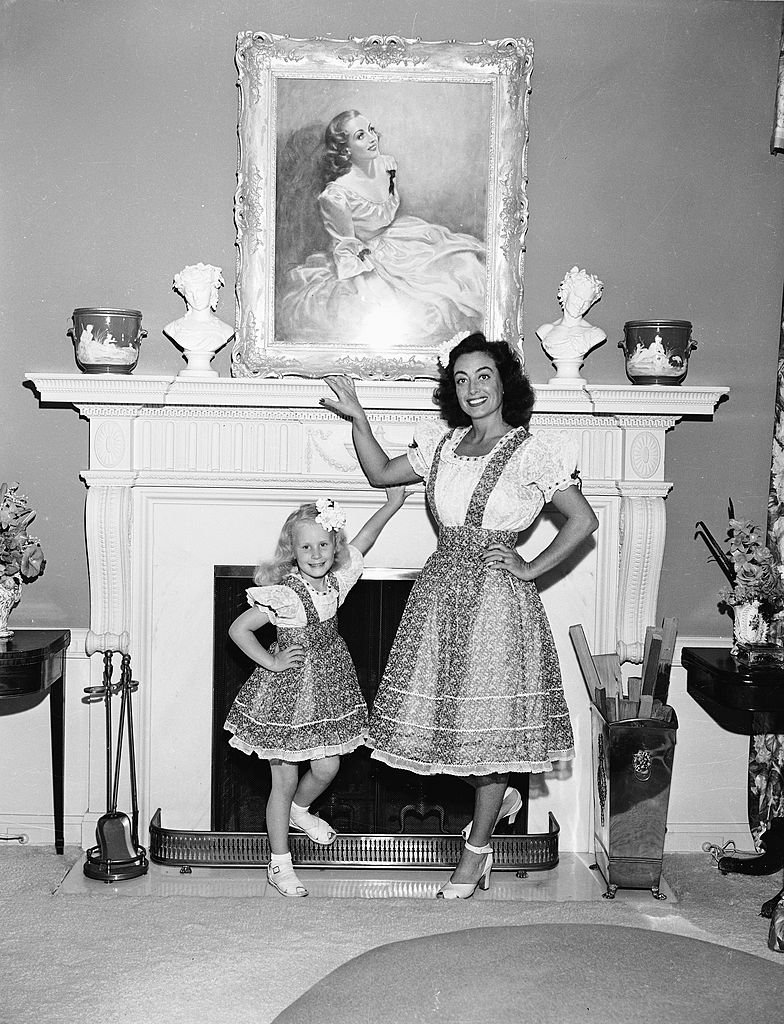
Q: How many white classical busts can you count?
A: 2